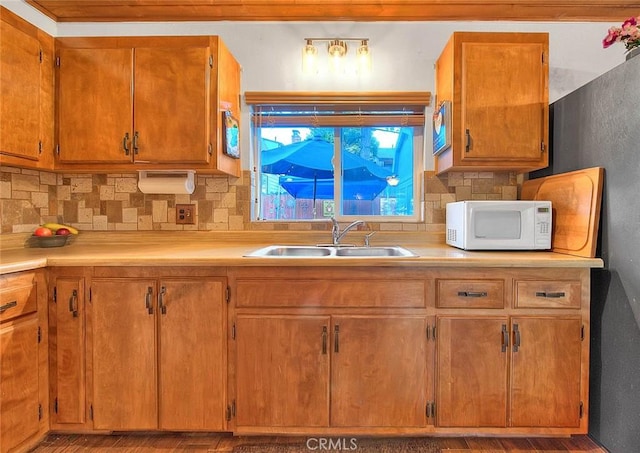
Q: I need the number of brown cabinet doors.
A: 12